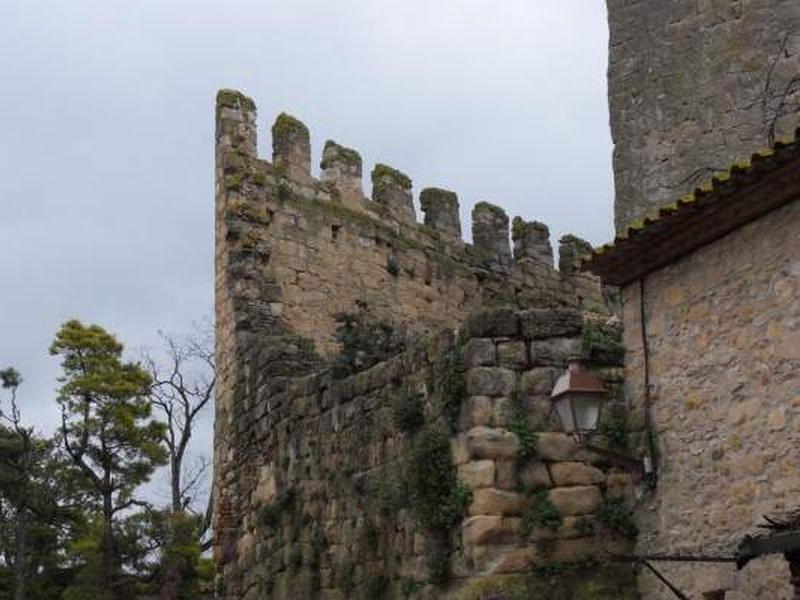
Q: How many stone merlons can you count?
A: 8